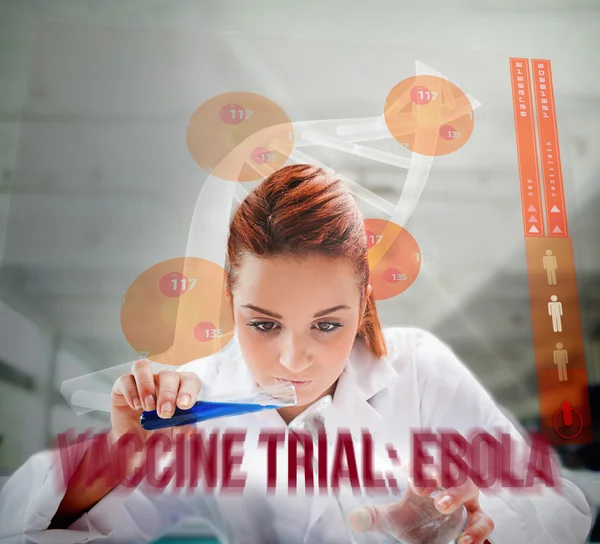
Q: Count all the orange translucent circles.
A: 4